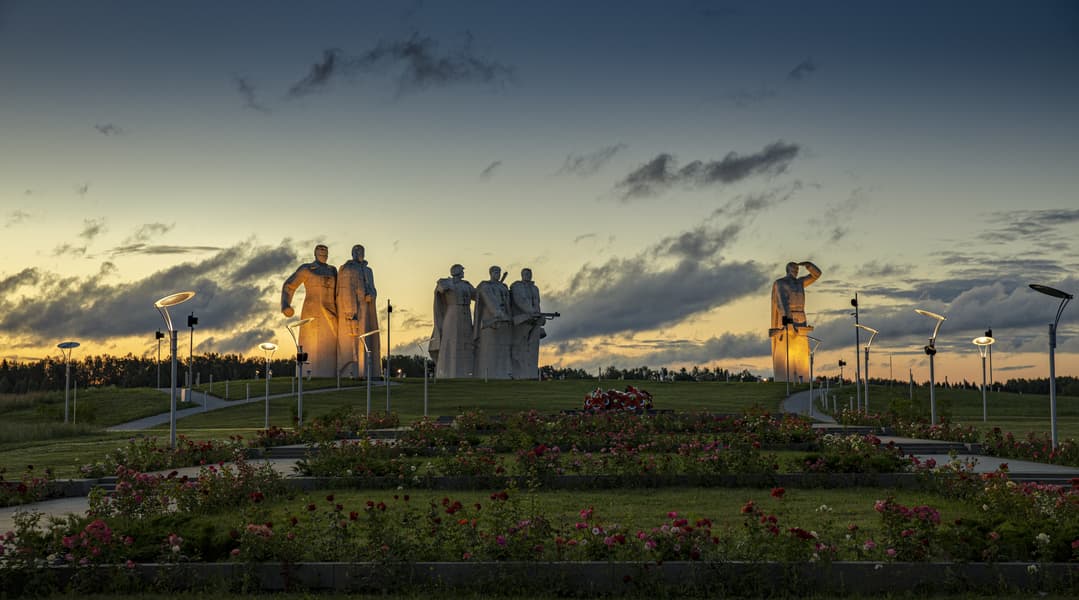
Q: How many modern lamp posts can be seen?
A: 11